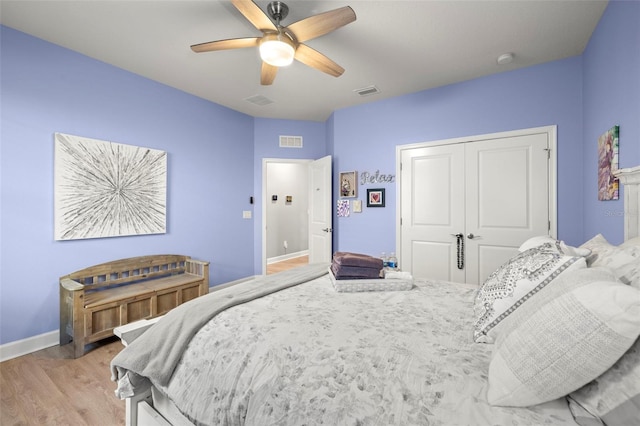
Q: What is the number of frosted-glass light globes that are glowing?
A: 1